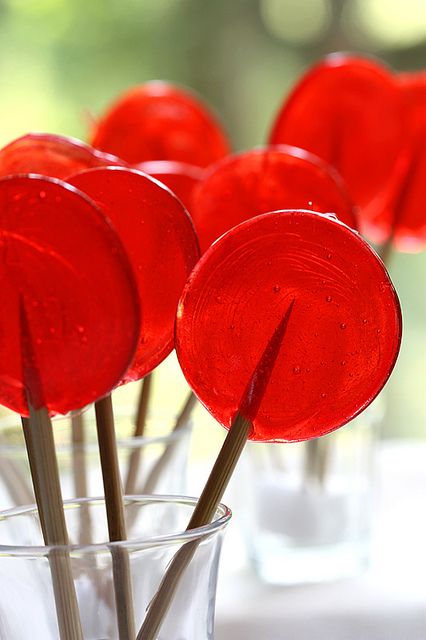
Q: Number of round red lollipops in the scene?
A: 9